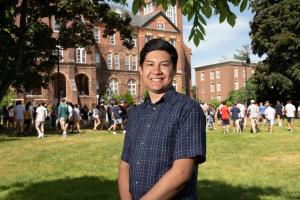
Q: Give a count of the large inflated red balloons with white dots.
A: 0